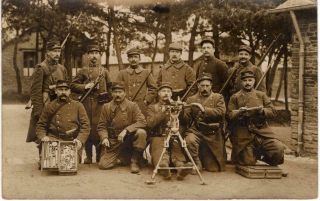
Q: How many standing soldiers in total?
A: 6